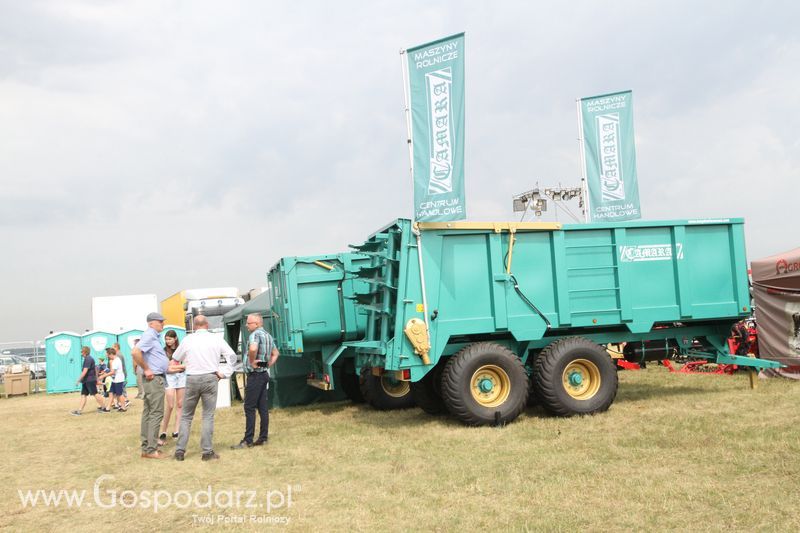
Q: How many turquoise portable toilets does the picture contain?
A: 4